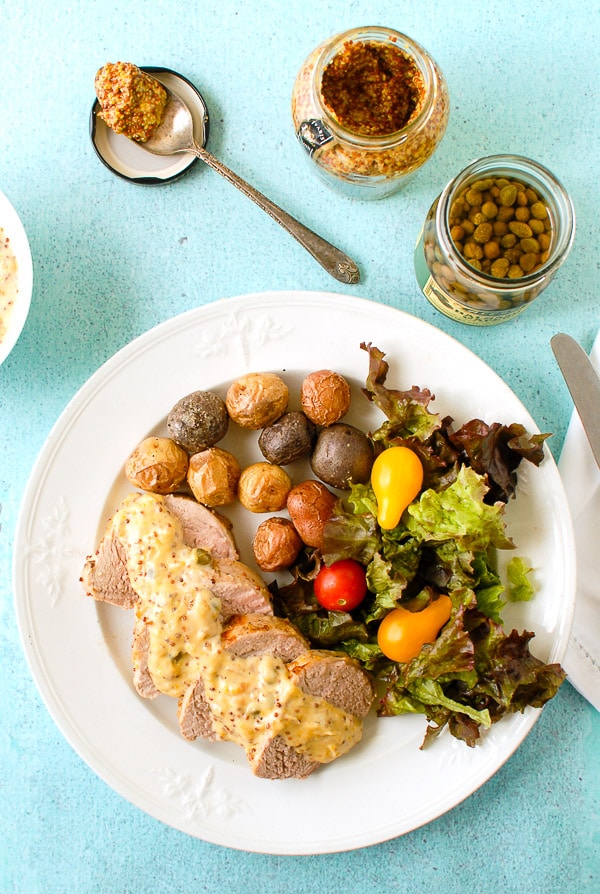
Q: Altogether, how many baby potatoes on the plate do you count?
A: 10